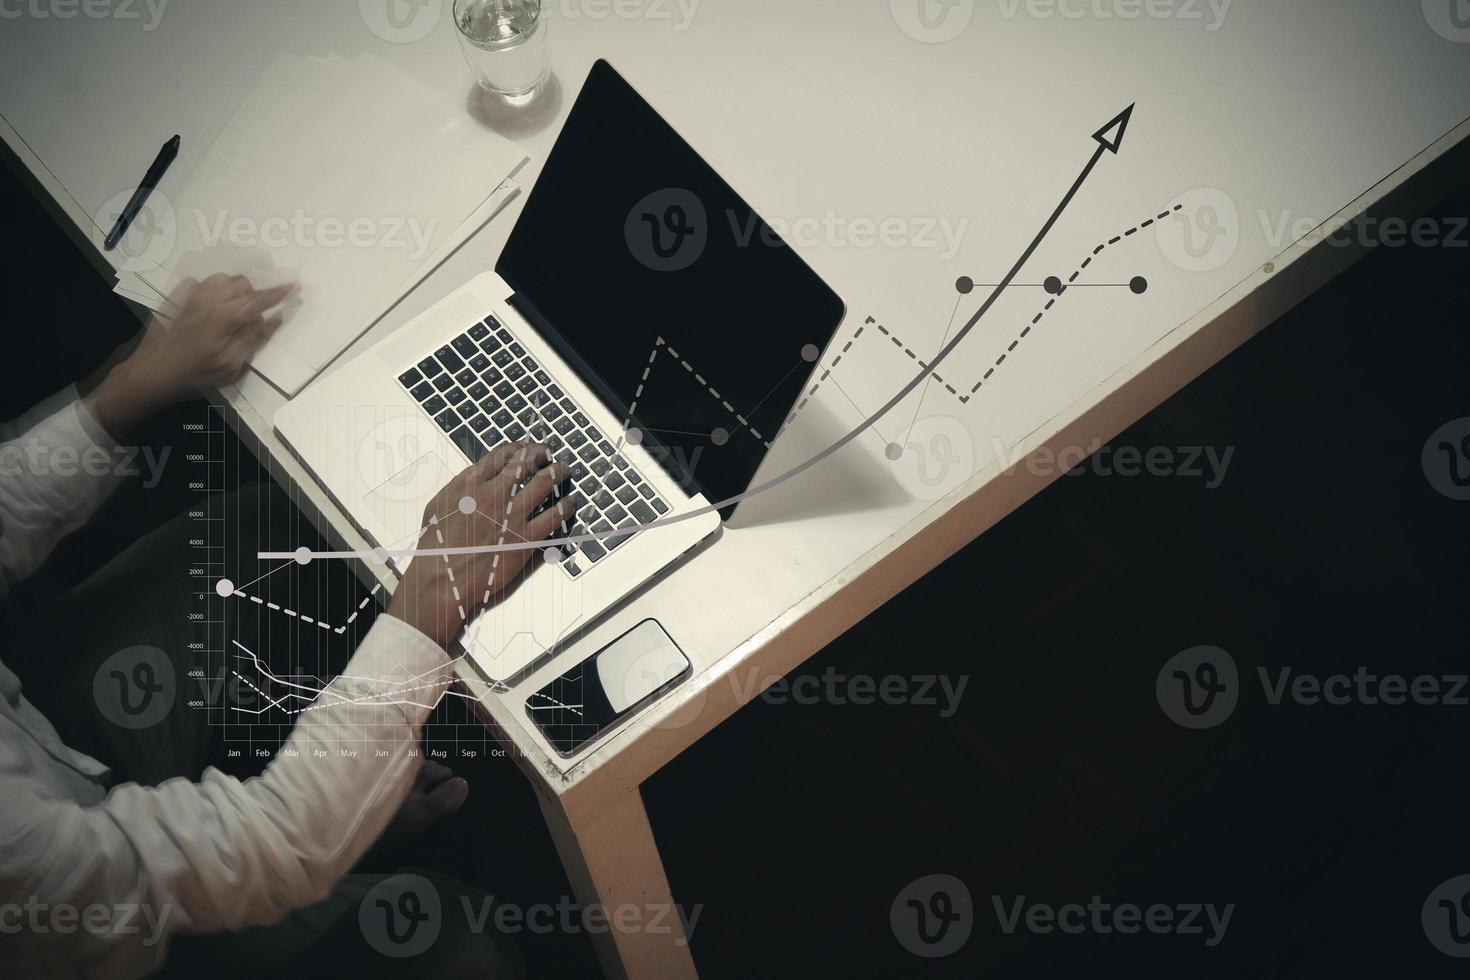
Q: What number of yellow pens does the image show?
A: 0